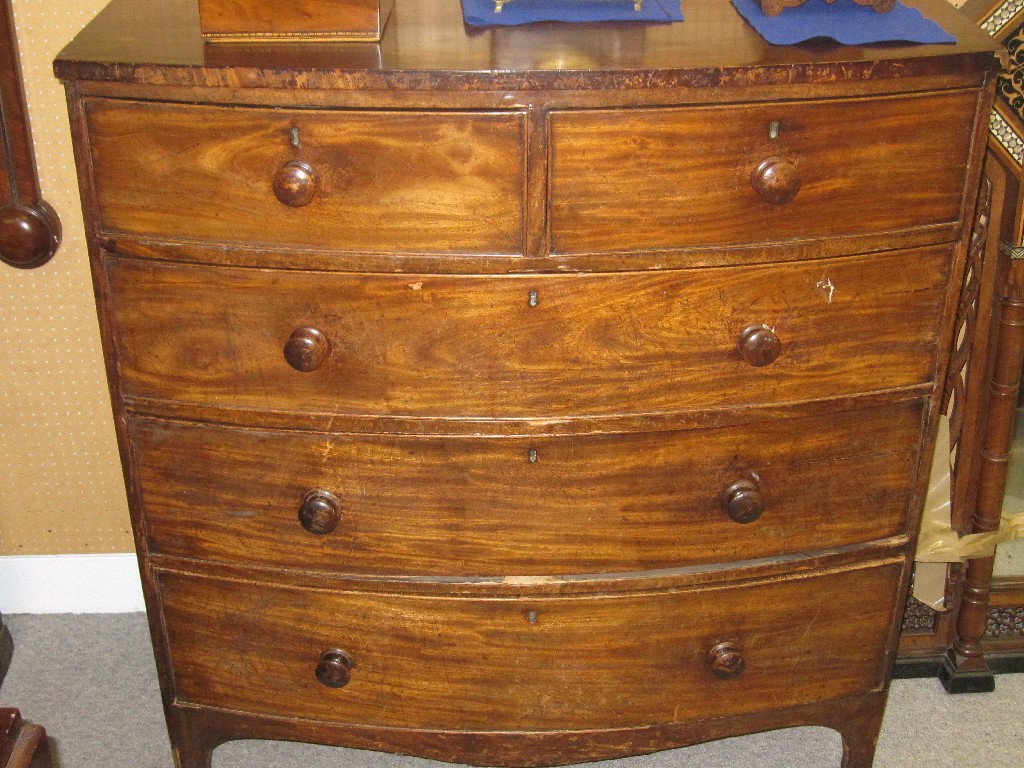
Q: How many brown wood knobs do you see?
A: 8